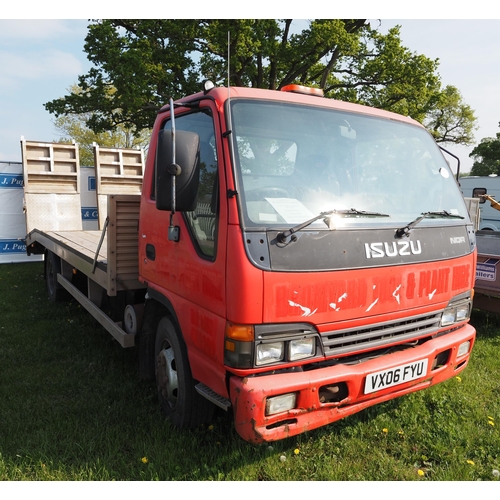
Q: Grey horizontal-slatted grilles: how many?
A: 1